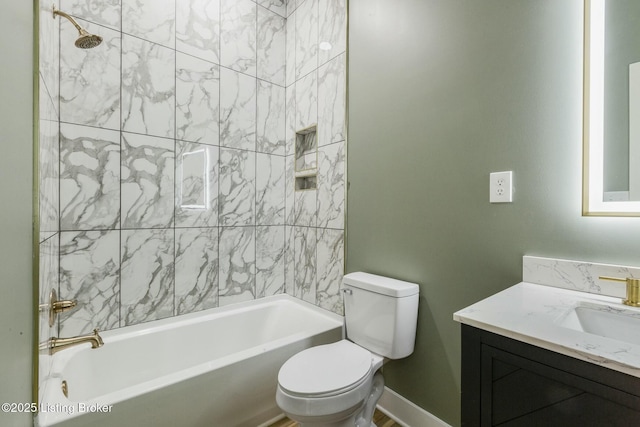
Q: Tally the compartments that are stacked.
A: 2